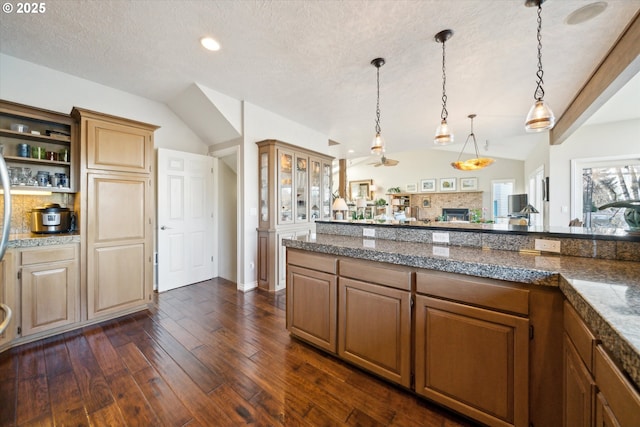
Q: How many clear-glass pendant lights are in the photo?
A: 3